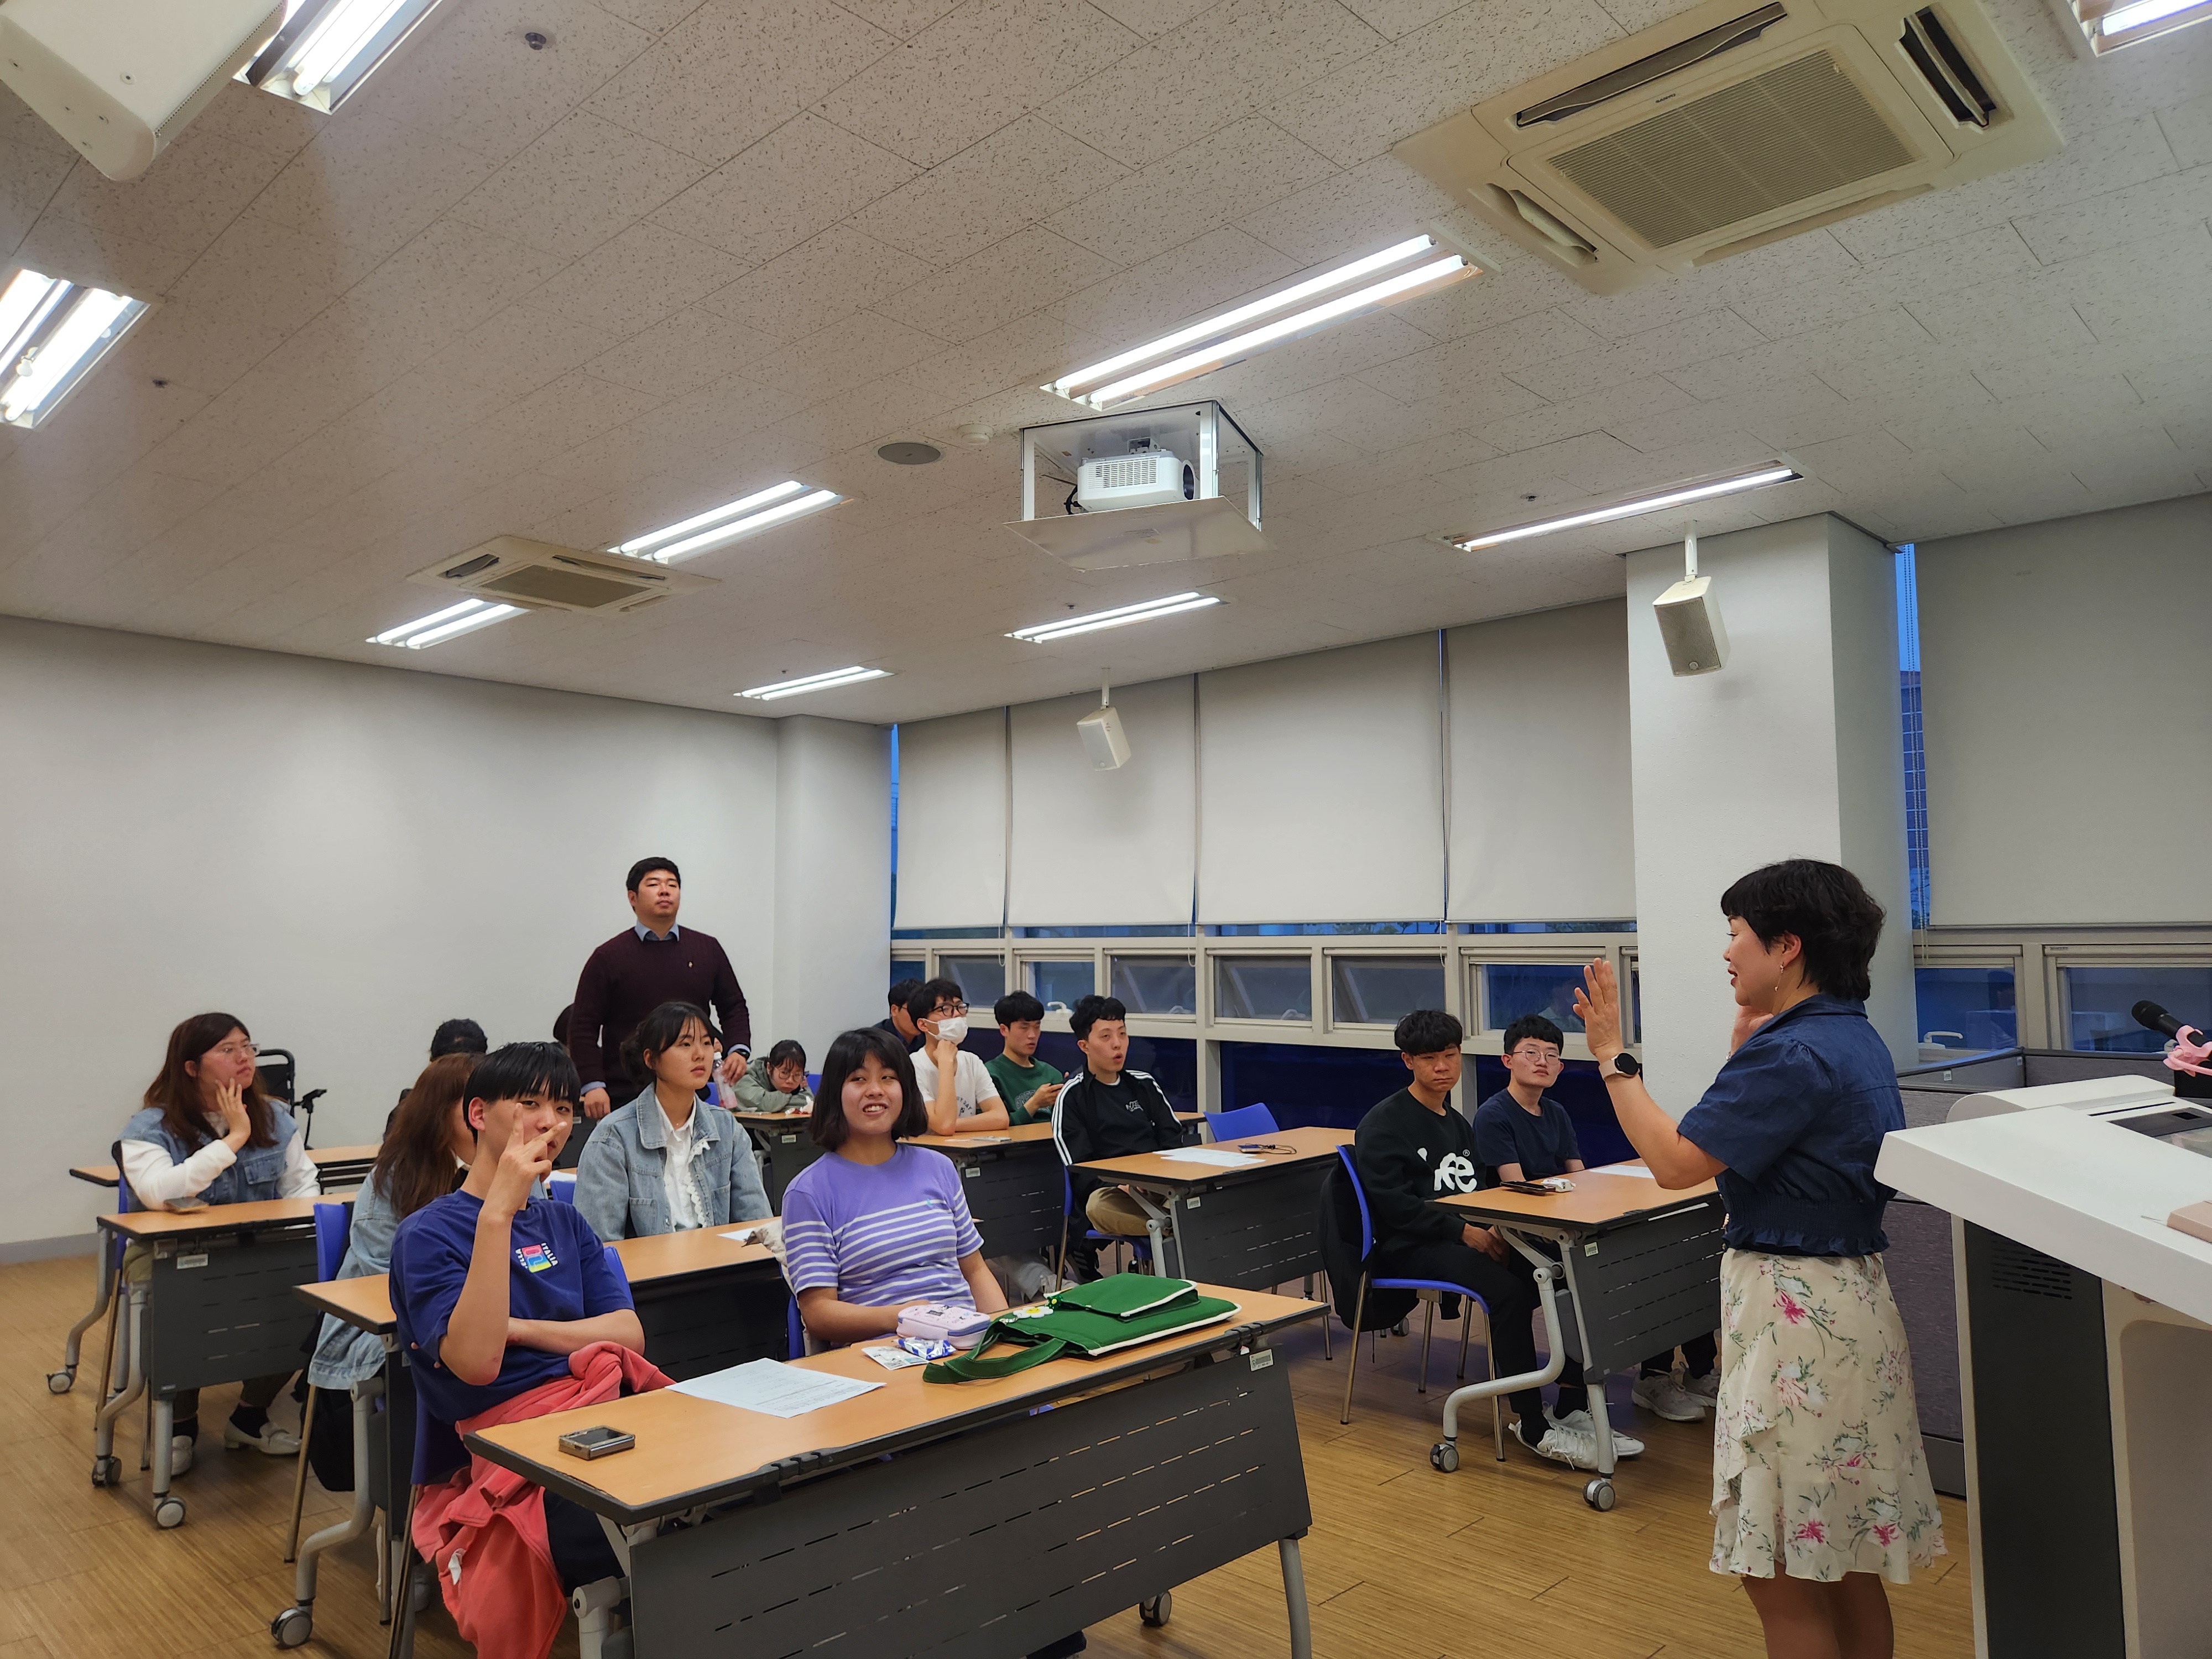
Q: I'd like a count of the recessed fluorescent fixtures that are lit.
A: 9